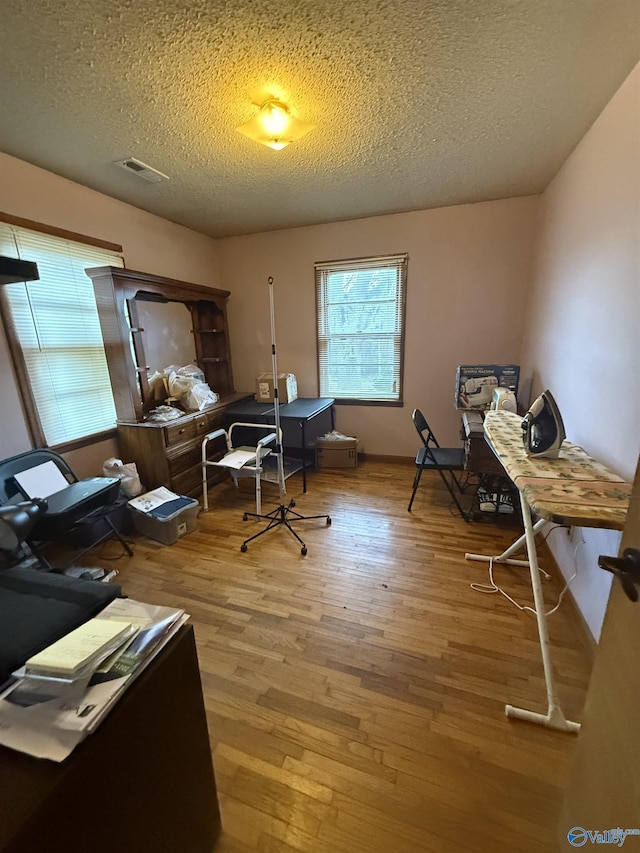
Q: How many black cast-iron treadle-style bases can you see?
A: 1